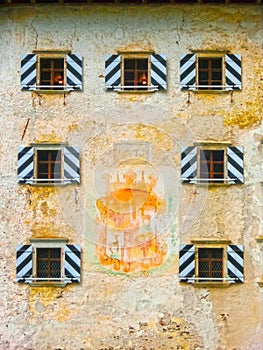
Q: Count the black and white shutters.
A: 14